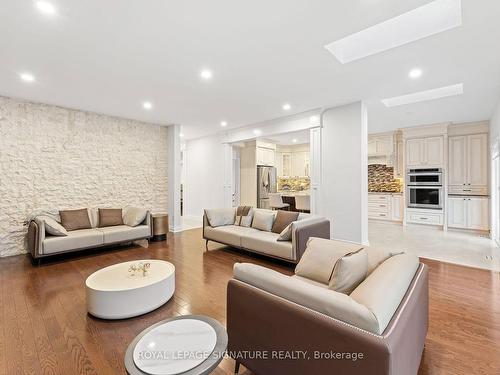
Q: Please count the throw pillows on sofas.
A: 11